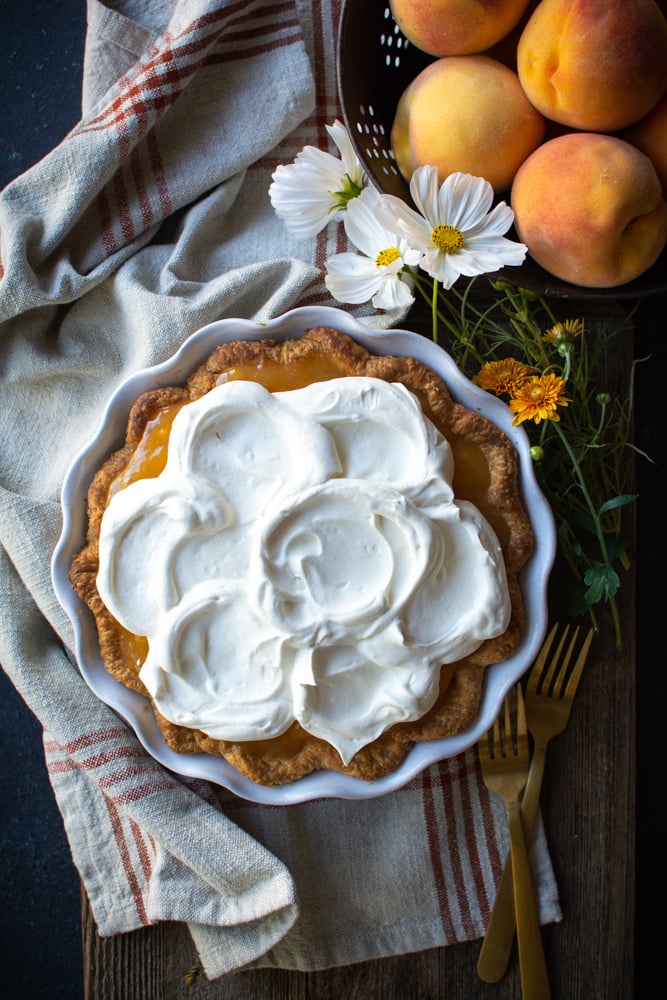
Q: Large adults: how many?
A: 0